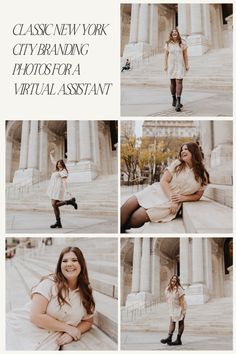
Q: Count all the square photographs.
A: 5